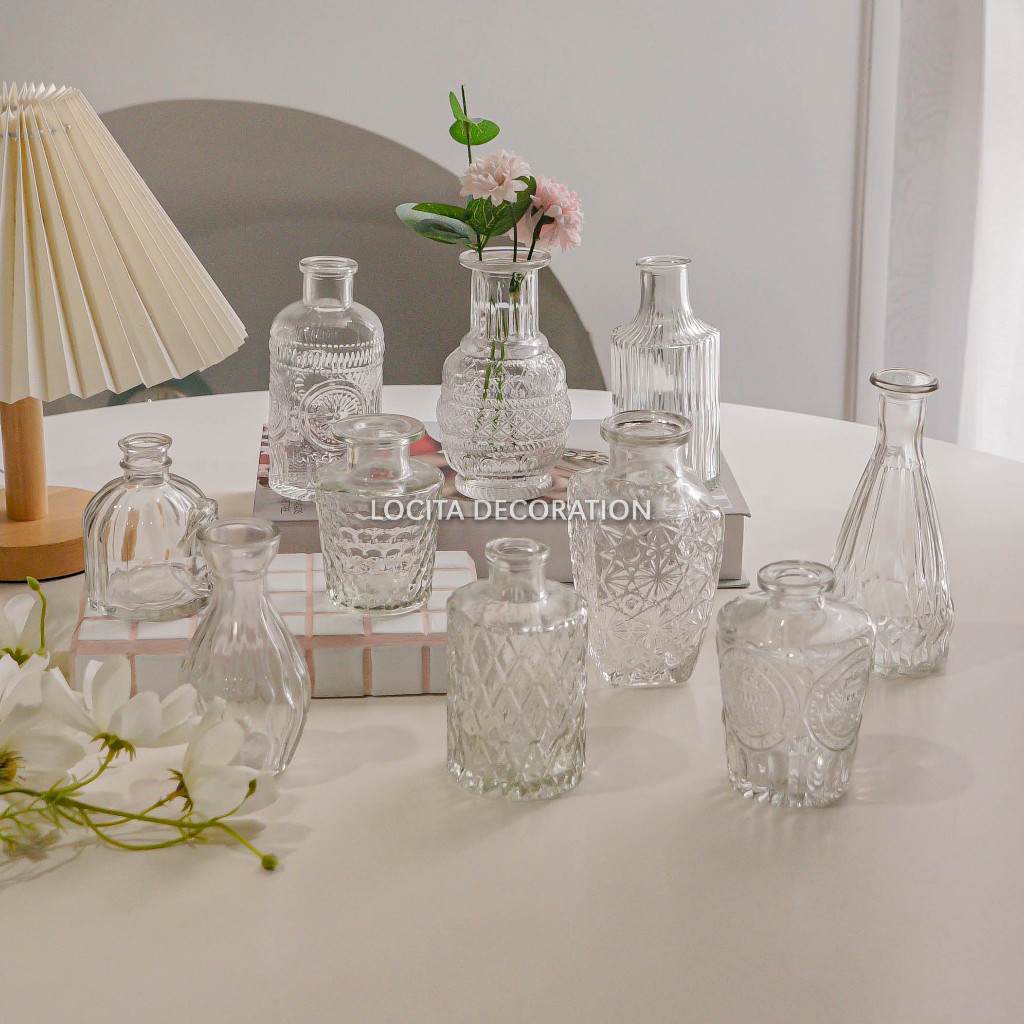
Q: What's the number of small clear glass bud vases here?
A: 10